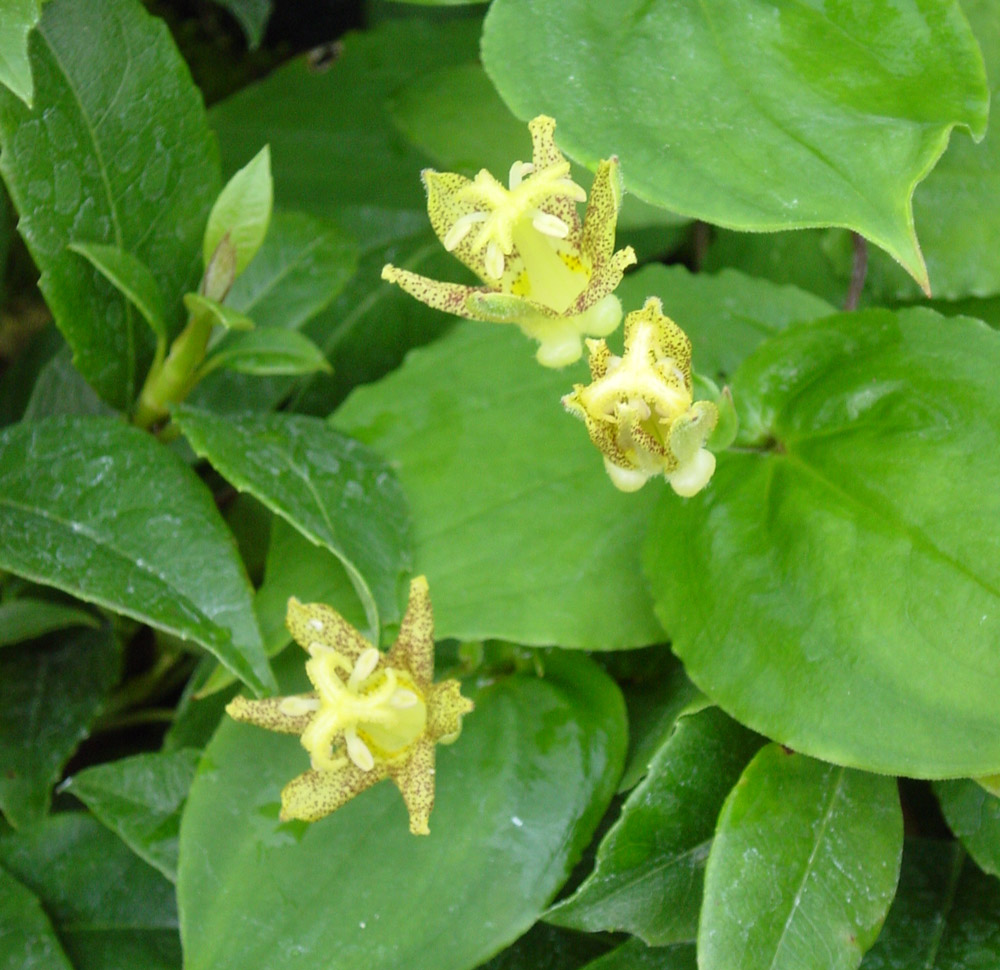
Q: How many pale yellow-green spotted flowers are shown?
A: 3